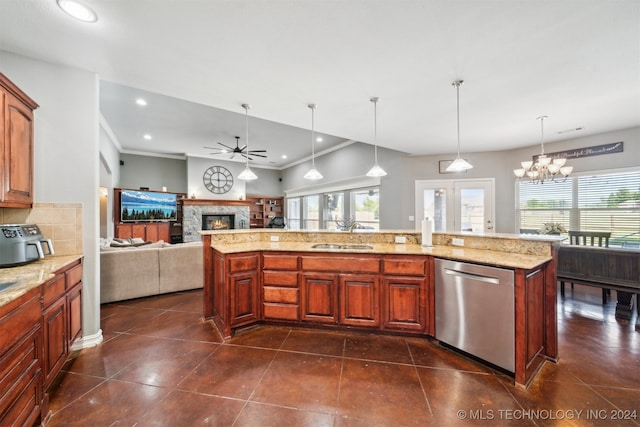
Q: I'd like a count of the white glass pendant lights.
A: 4